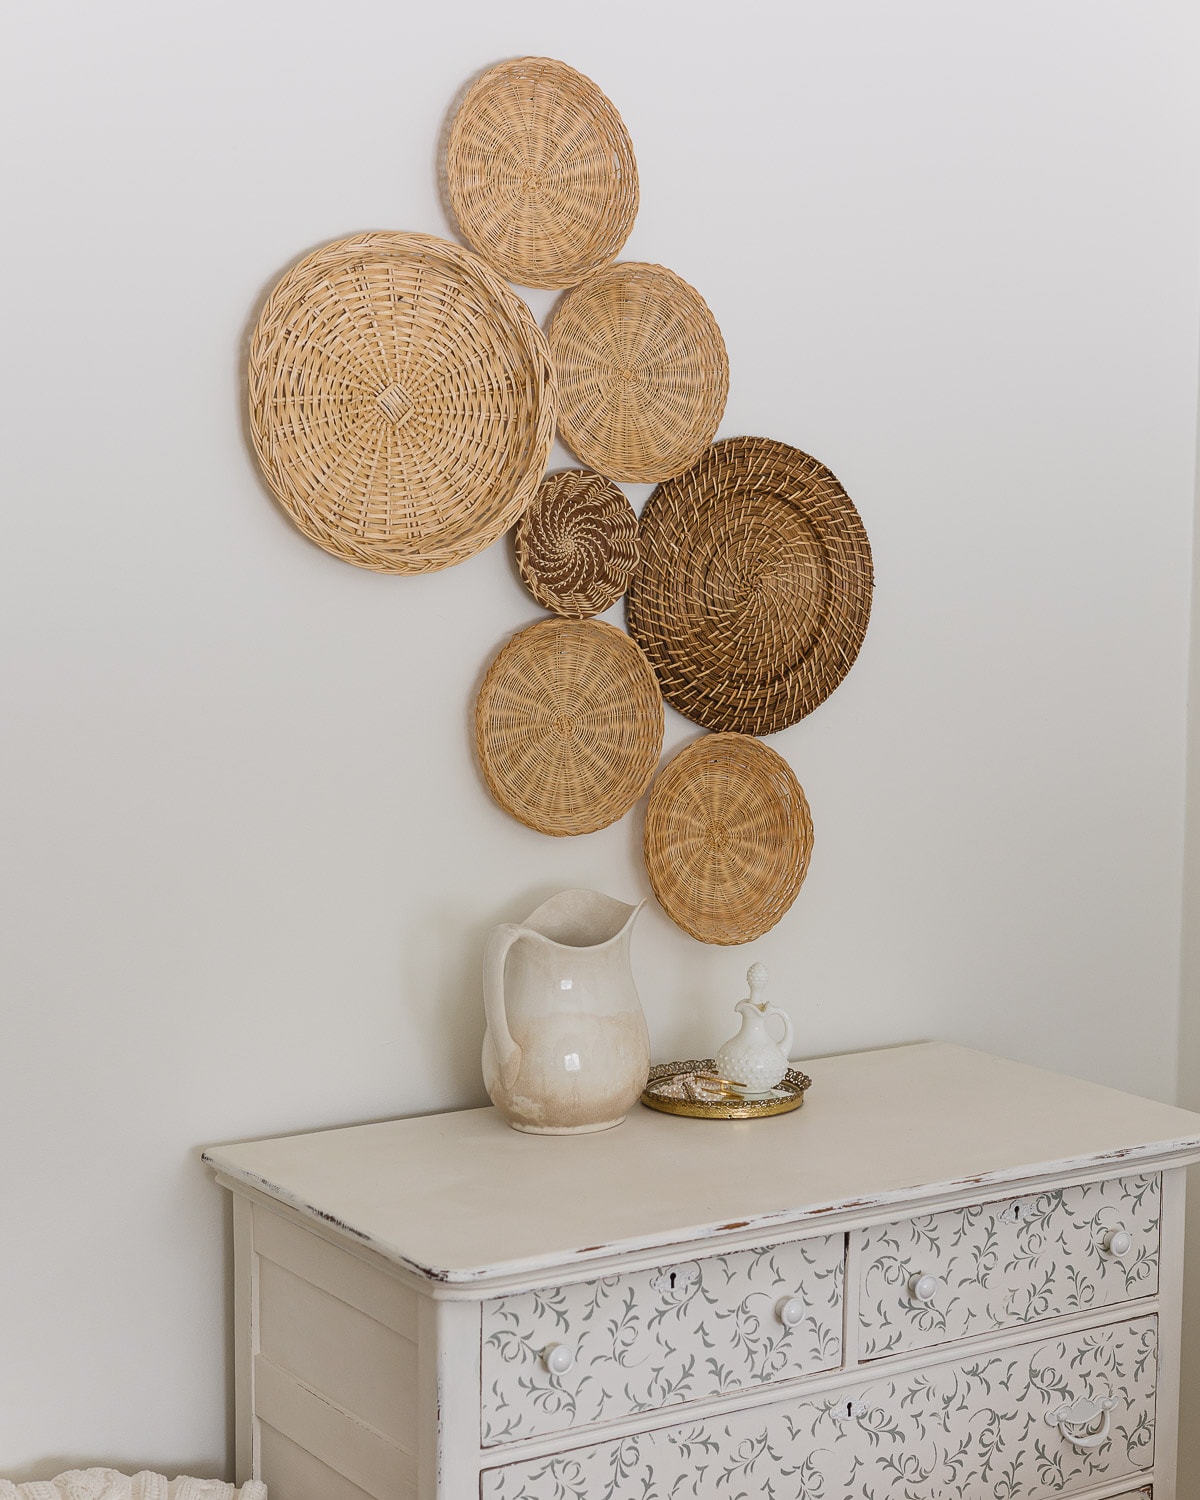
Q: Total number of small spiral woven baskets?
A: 1